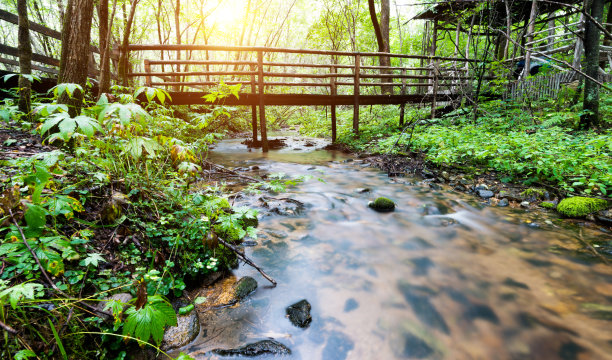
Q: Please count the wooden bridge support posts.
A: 6